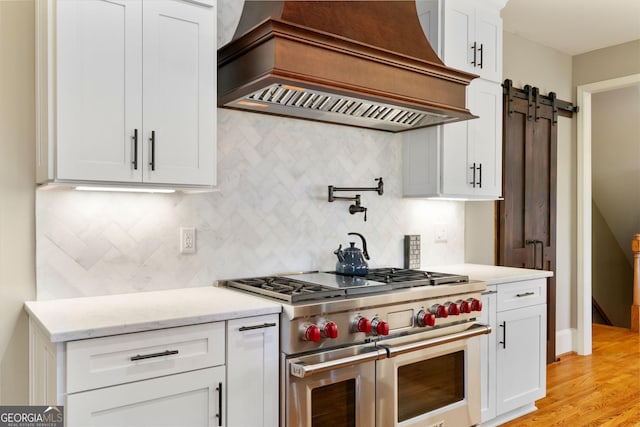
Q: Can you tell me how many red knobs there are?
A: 9